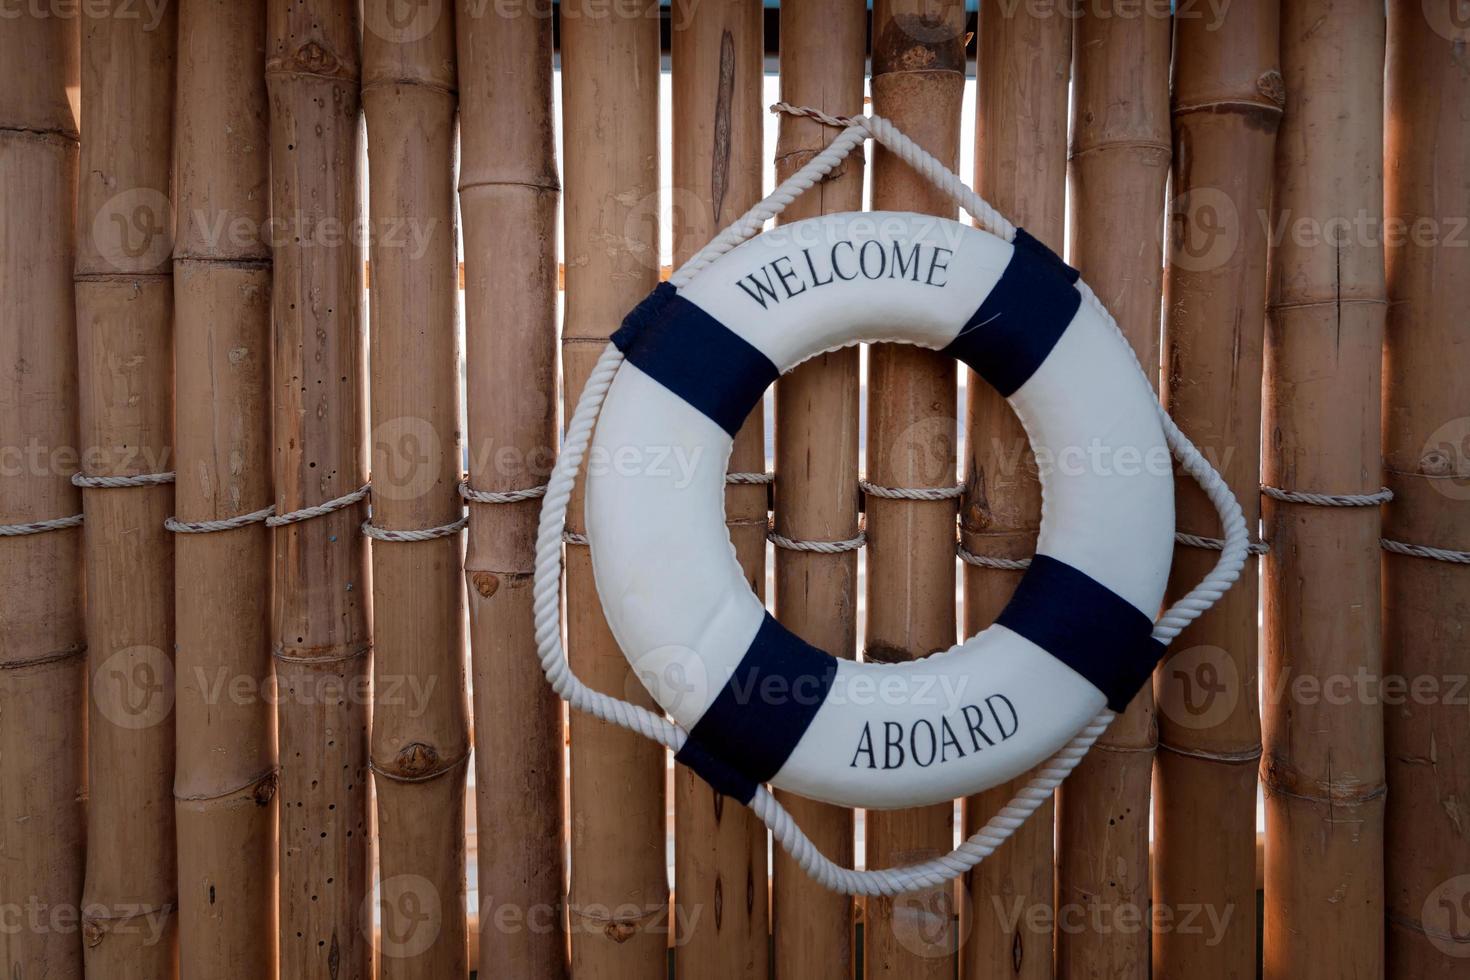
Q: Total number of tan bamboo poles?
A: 15